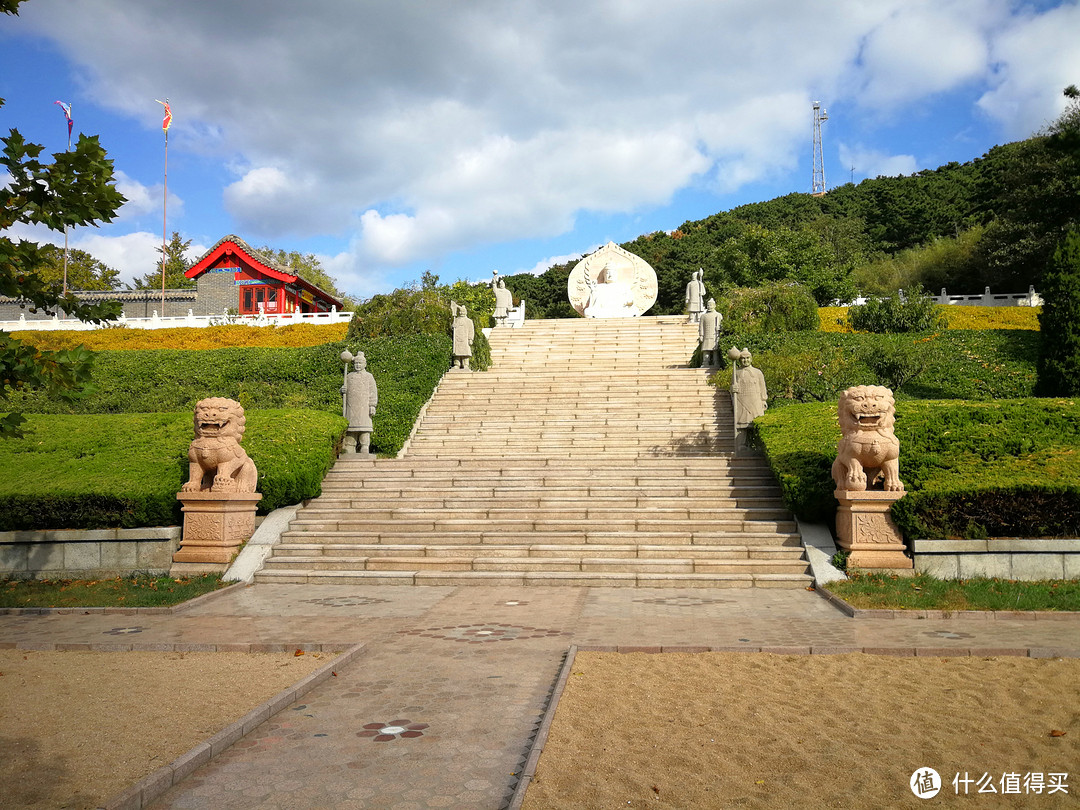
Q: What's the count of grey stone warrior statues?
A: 6